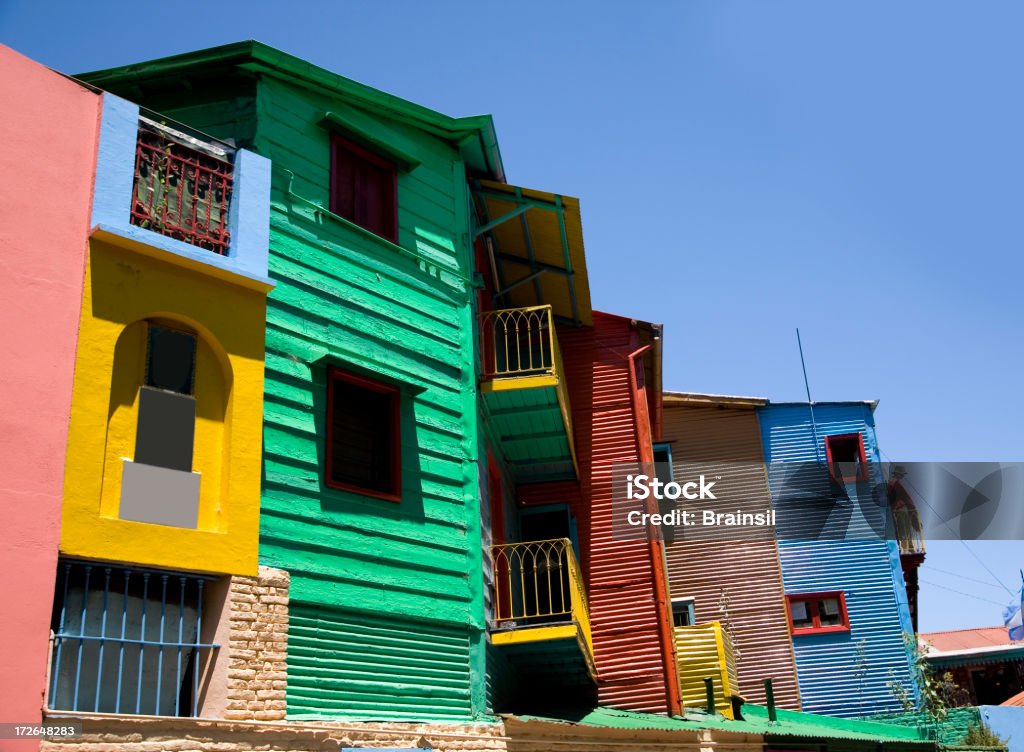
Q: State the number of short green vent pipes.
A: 2